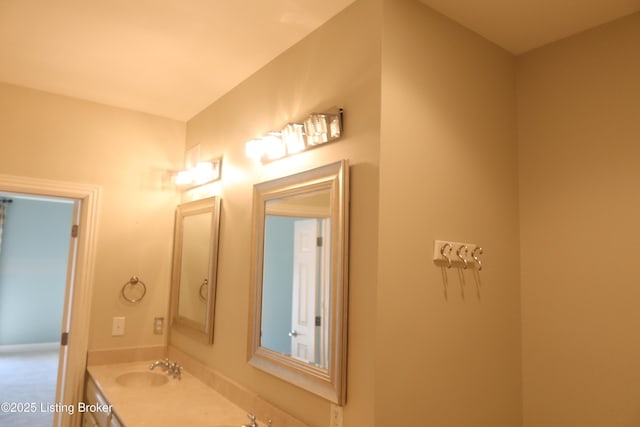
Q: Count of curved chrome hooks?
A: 3